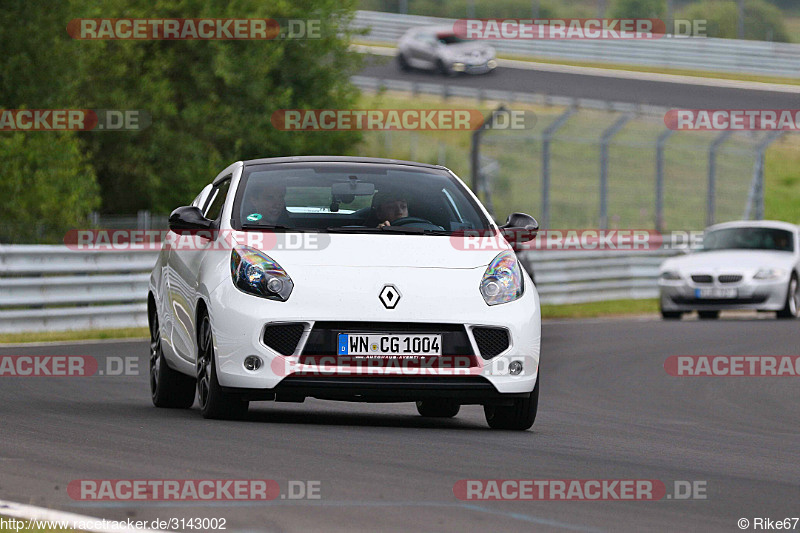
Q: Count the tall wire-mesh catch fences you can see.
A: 1